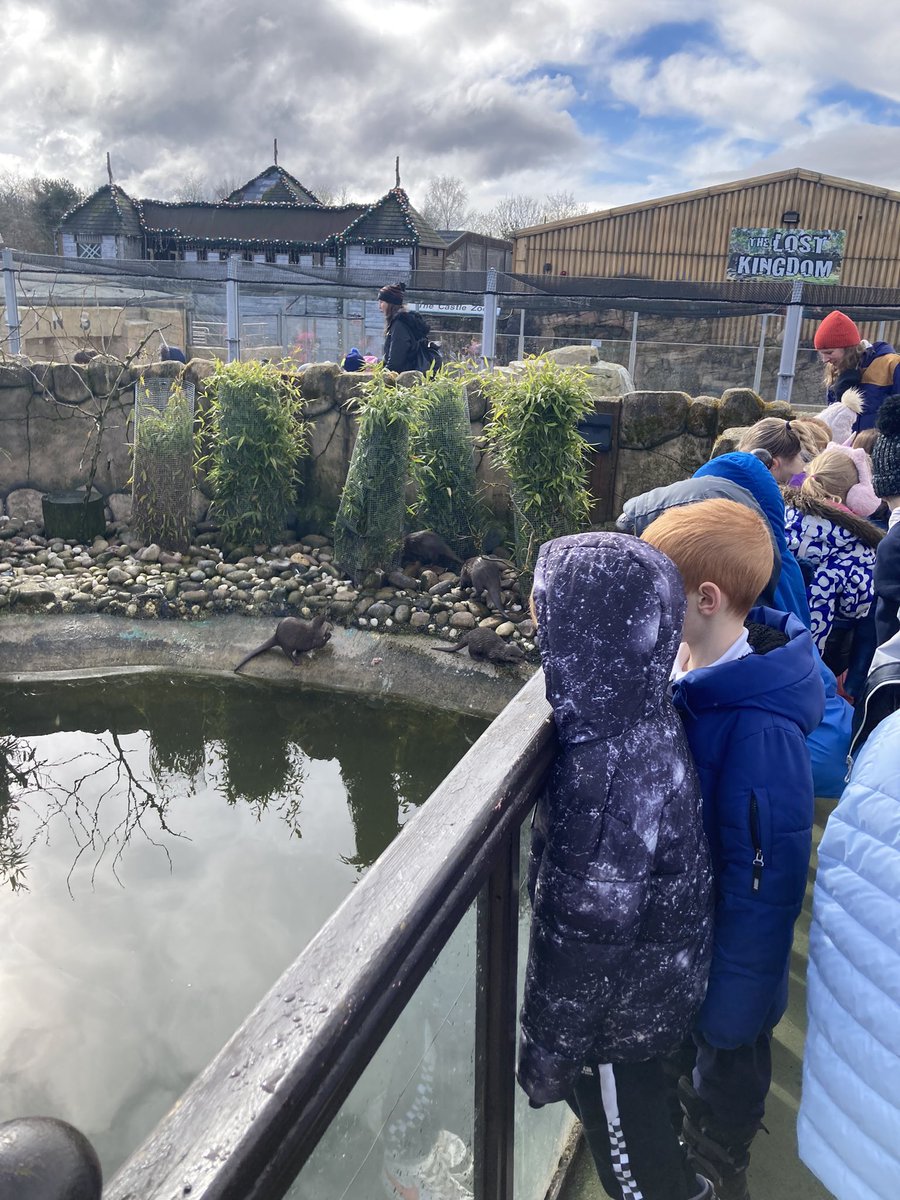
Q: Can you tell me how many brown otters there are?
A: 4